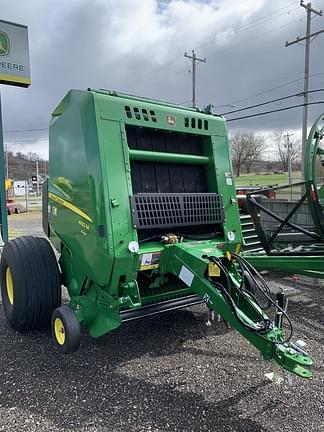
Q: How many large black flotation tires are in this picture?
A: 1